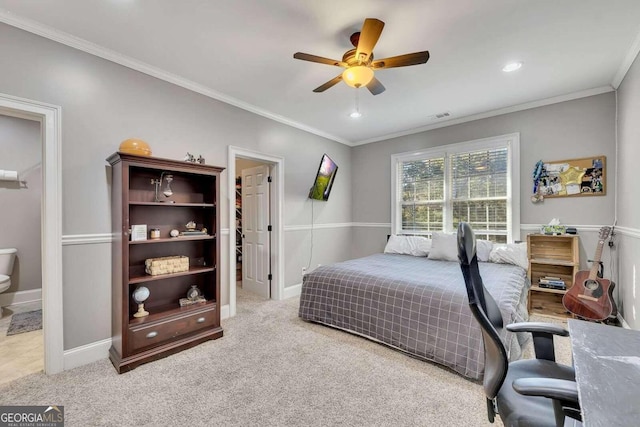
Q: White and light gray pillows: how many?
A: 4